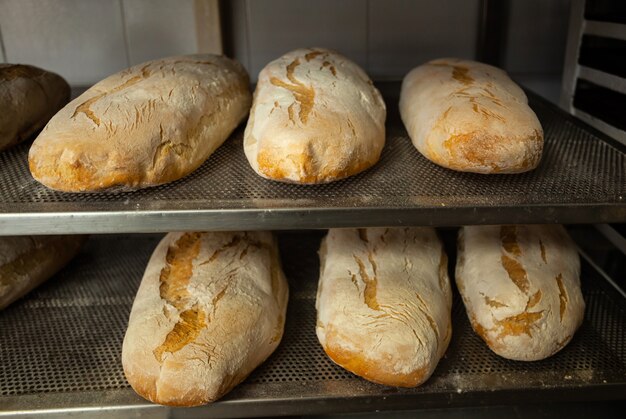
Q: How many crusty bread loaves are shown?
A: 8